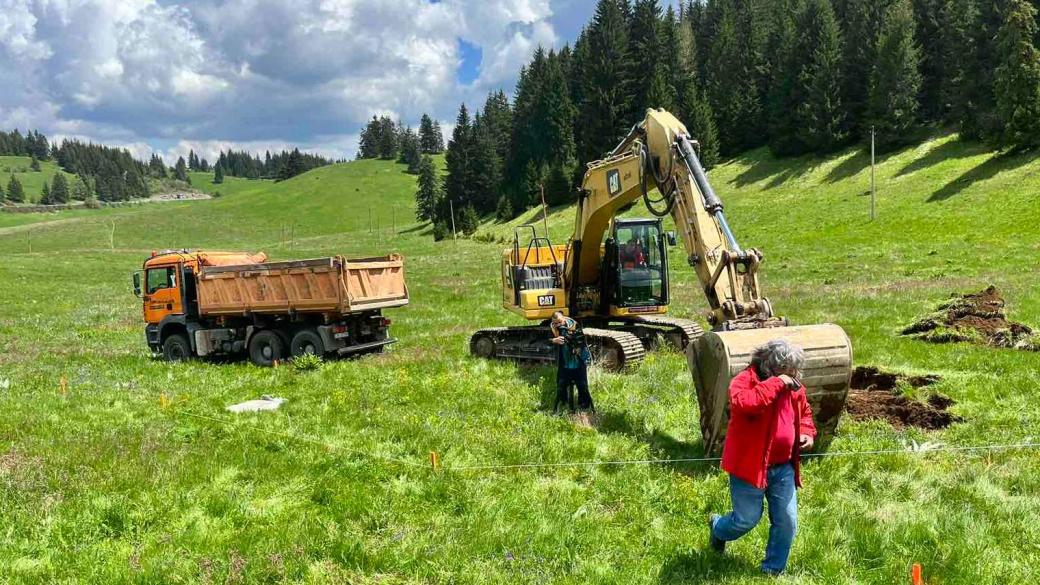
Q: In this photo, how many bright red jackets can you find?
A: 1